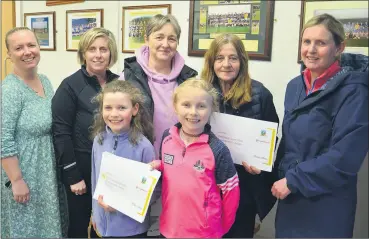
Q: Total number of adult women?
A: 5